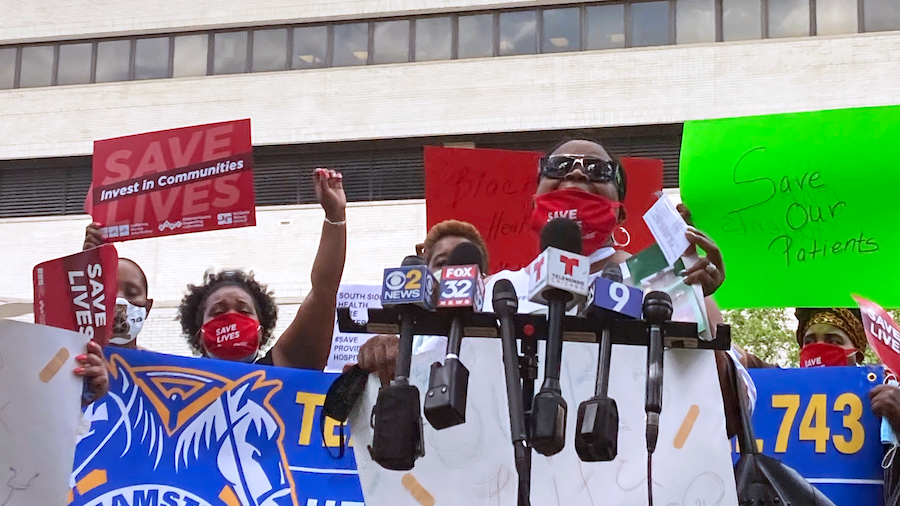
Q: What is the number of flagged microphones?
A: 4